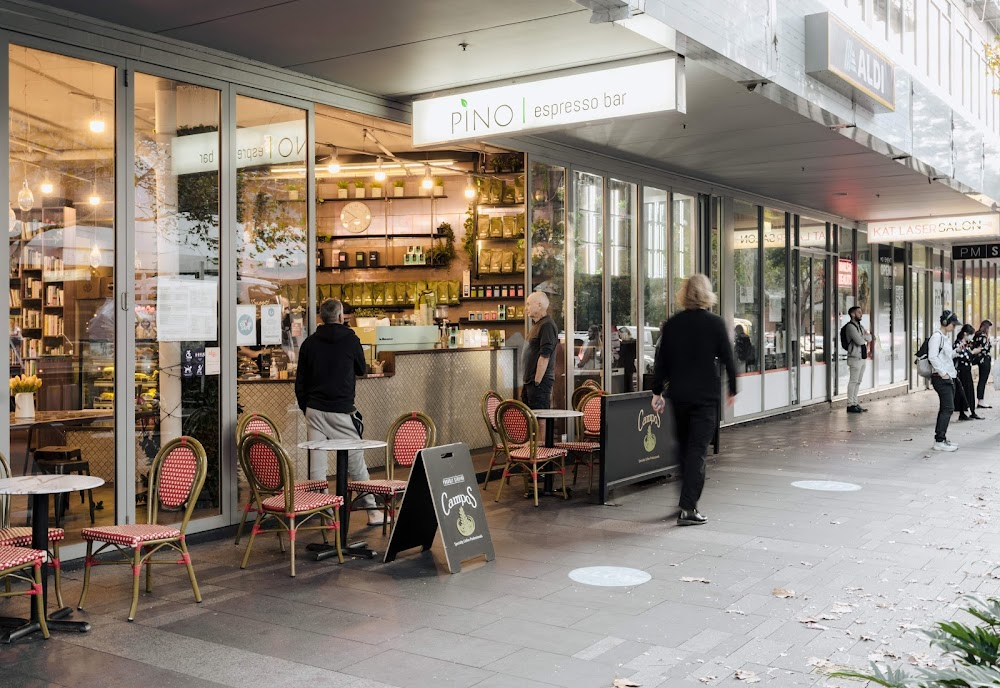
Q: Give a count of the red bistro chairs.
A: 11